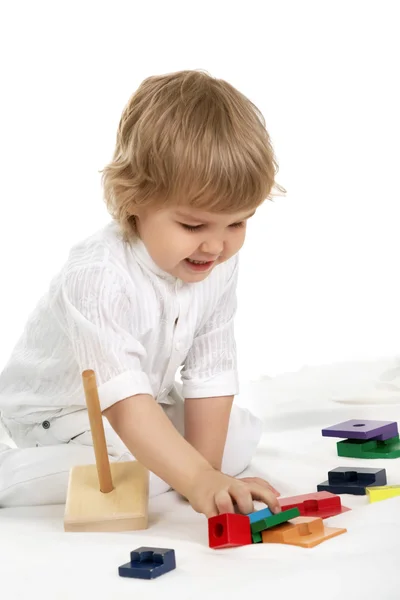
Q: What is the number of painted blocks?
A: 10